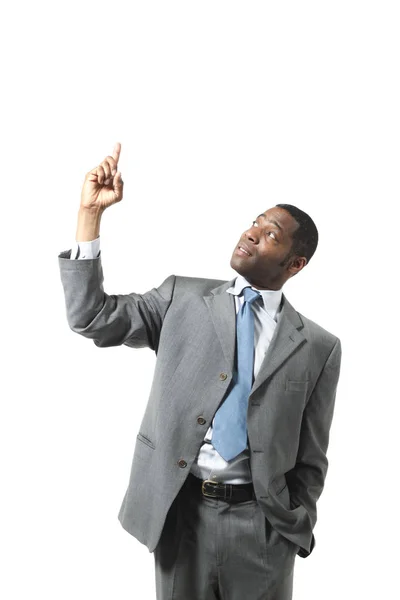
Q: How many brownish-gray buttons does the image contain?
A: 3